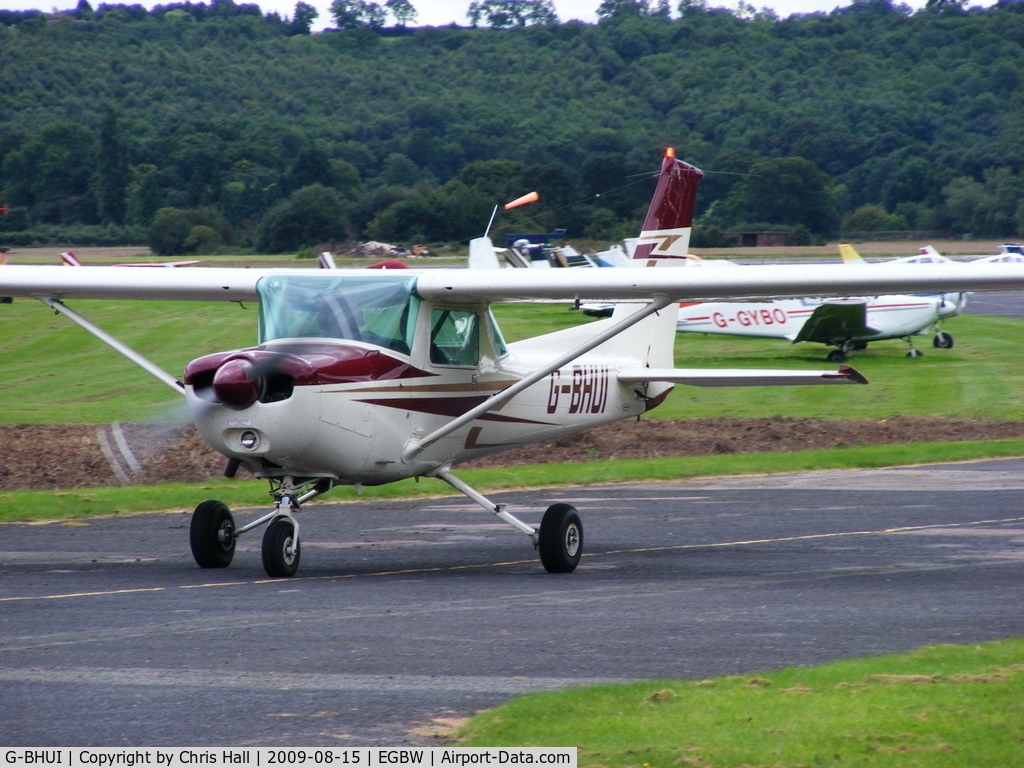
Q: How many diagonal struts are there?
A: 2